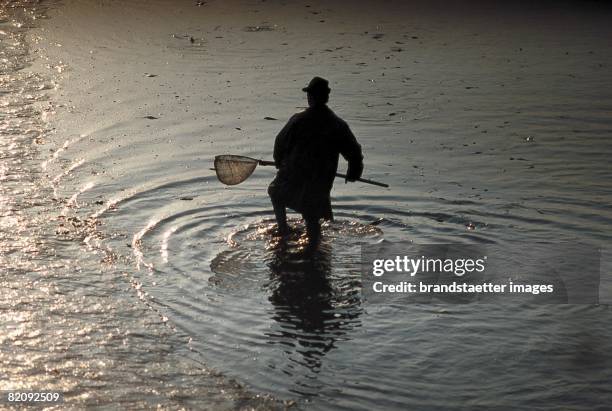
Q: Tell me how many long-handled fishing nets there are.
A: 1